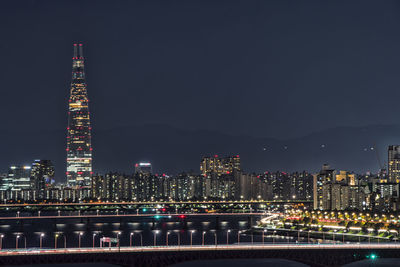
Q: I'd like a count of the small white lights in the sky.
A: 5